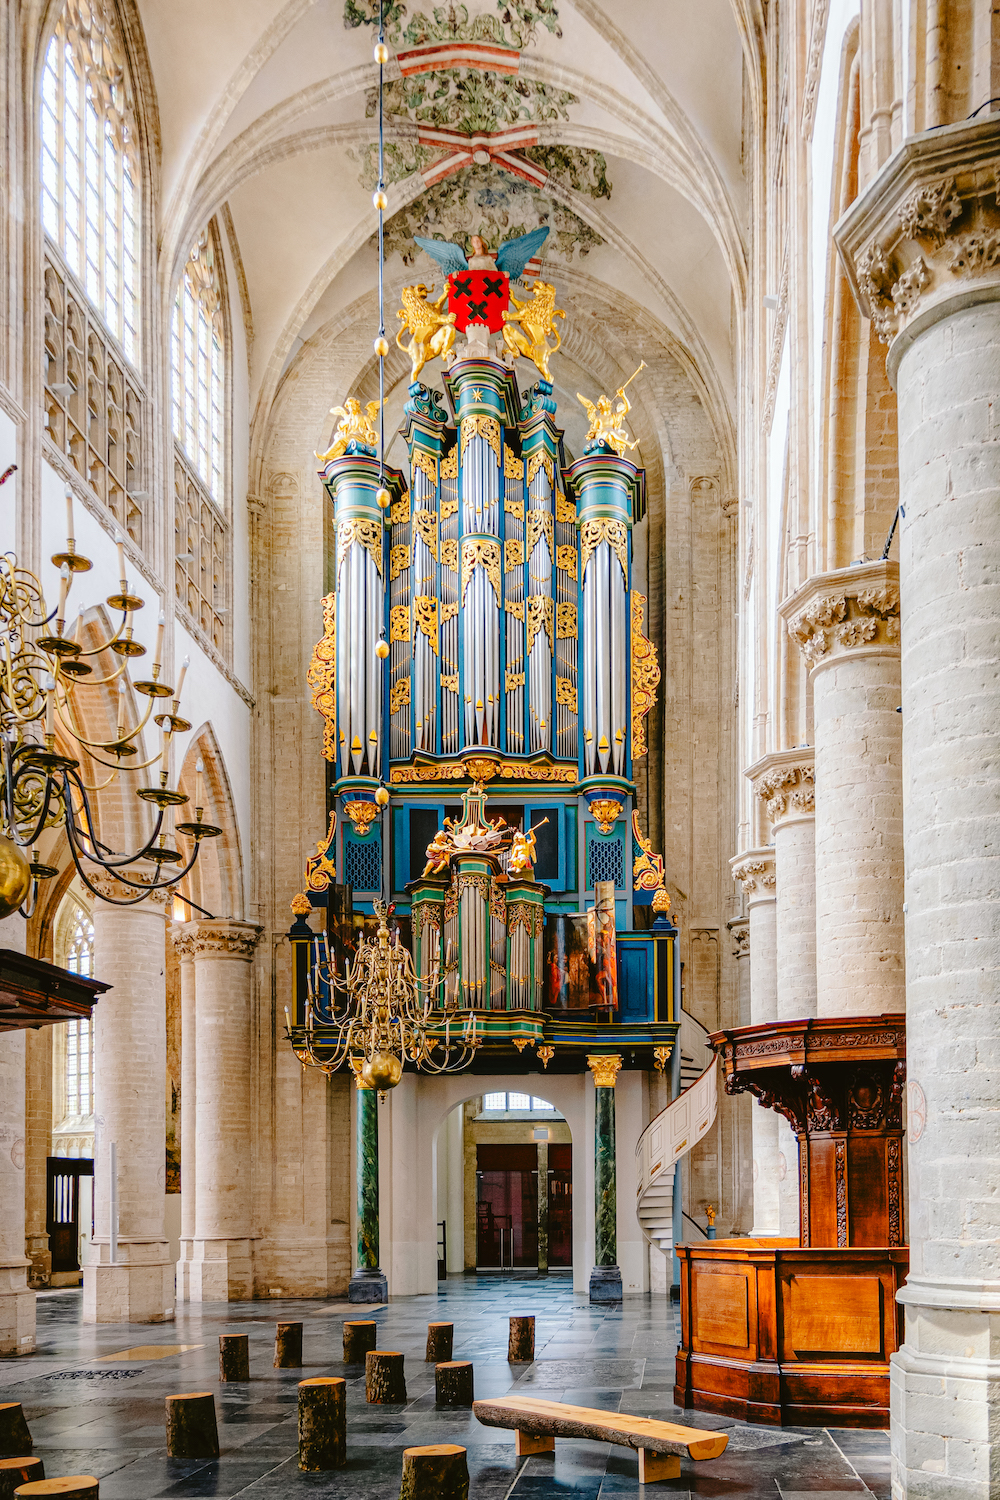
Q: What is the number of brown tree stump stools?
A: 13